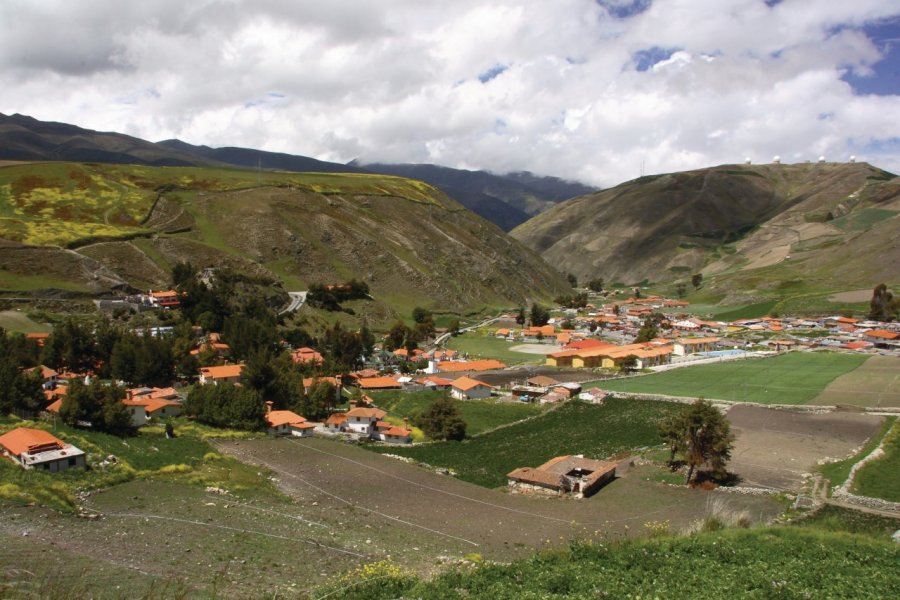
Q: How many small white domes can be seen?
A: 4